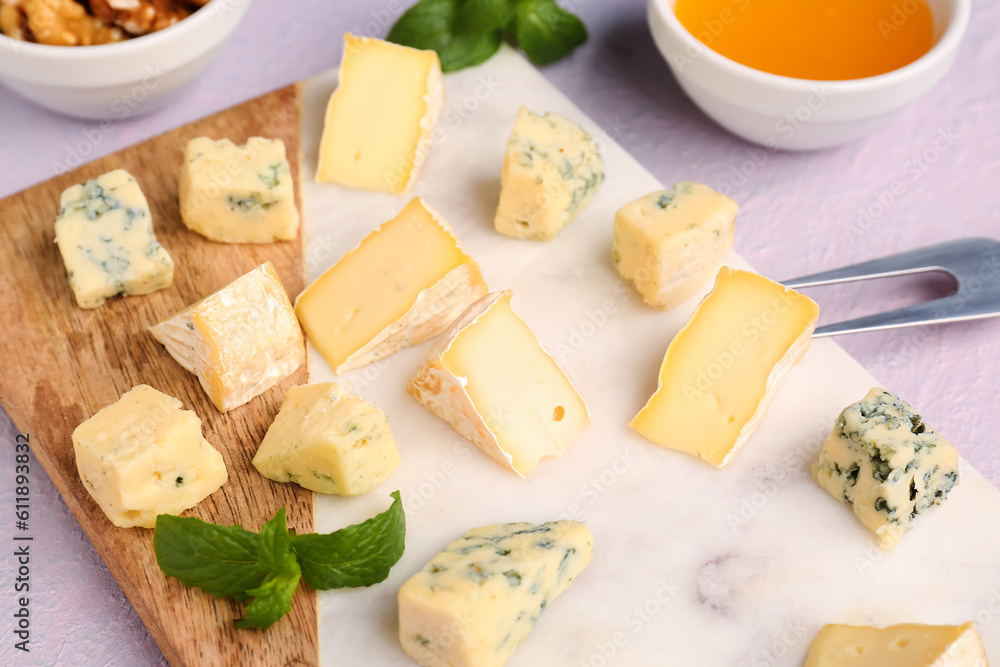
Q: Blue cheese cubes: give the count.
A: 8